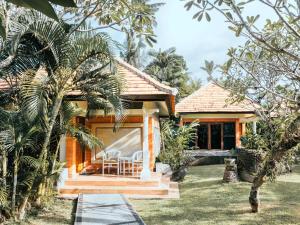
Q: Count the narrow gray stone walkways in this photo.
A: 1